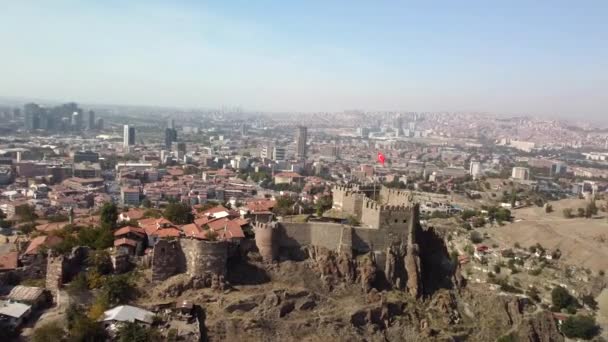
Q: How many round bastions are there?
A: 2